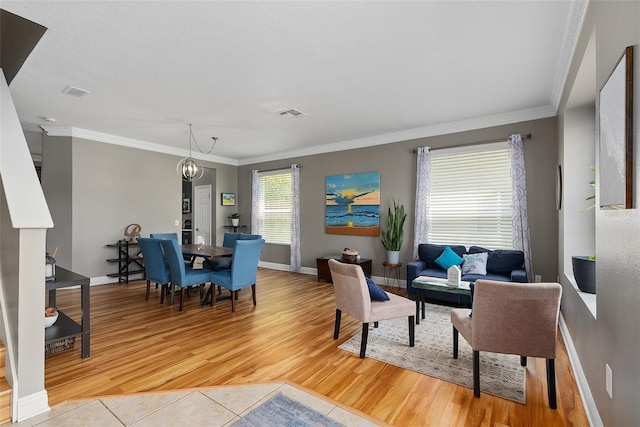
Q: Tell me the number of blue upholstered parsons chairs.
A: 6